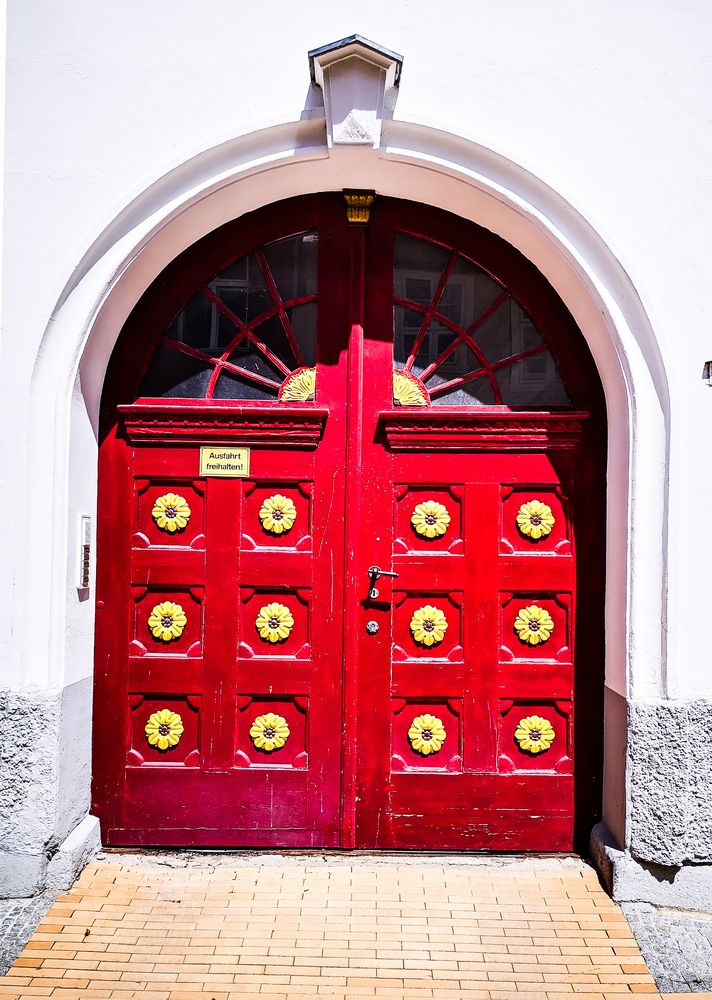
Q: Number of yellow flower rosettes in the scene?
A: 12